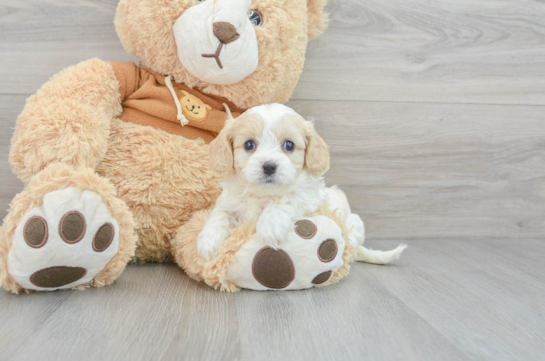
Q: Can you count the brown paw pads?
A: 8